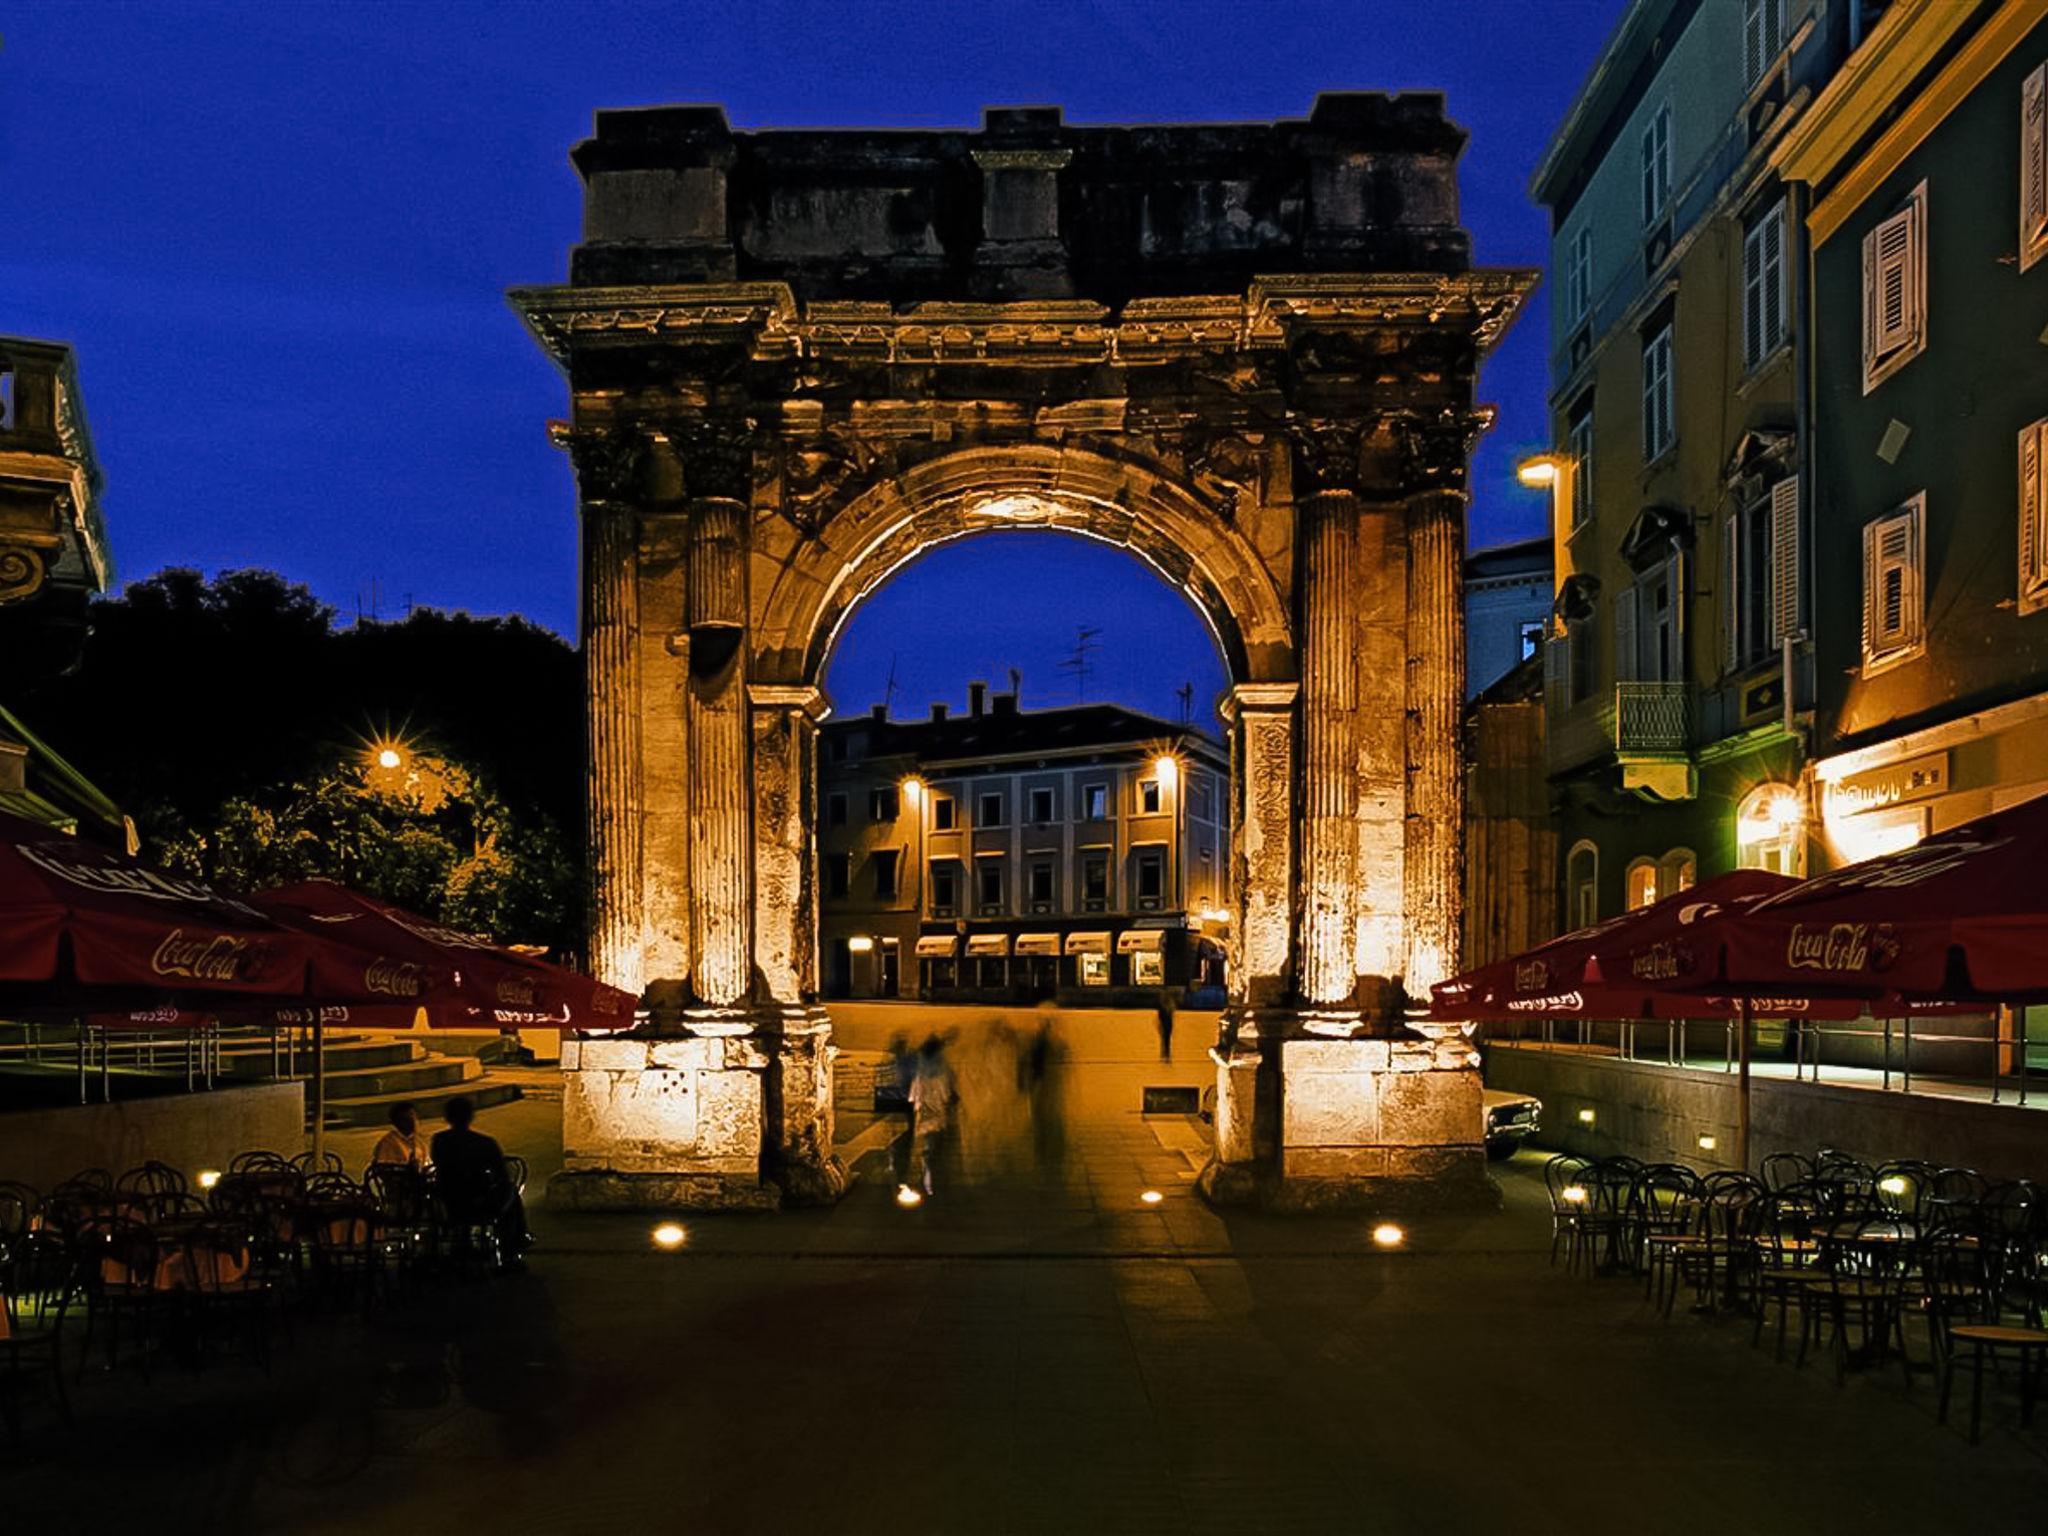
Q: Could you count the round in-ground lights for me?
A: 4